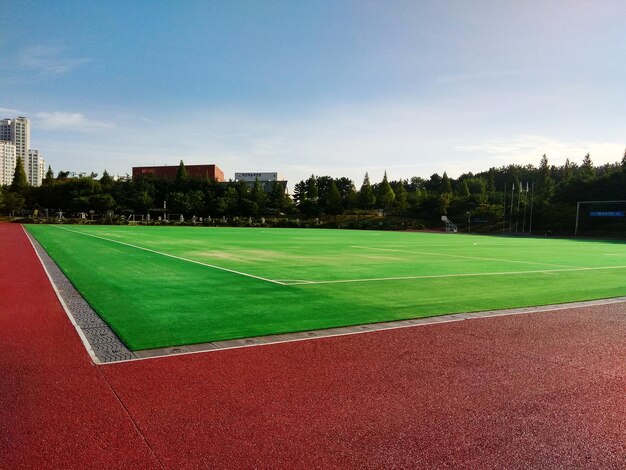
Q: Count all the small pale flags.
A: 3